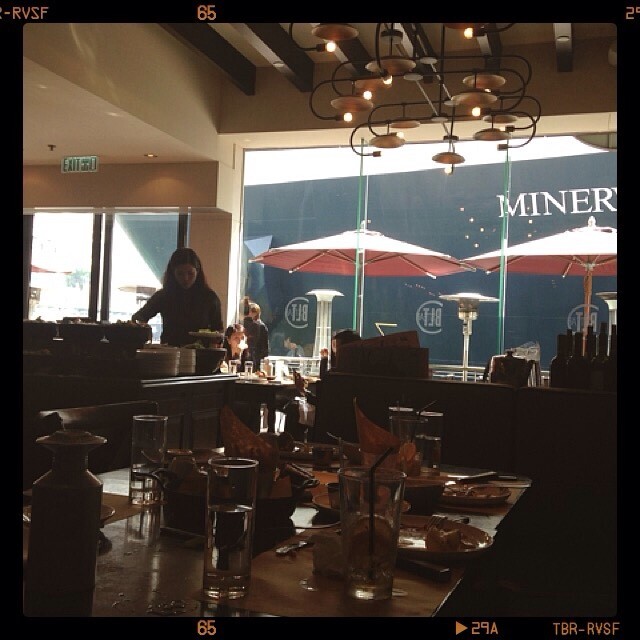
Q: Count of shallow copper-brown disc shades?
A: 12